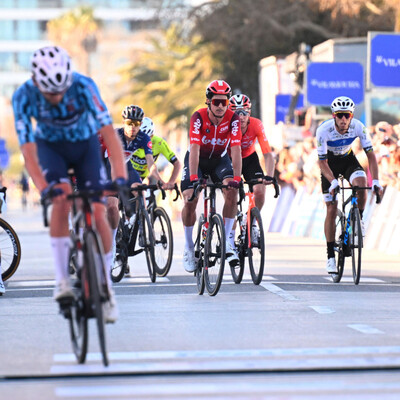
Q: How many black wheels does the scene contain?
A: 12